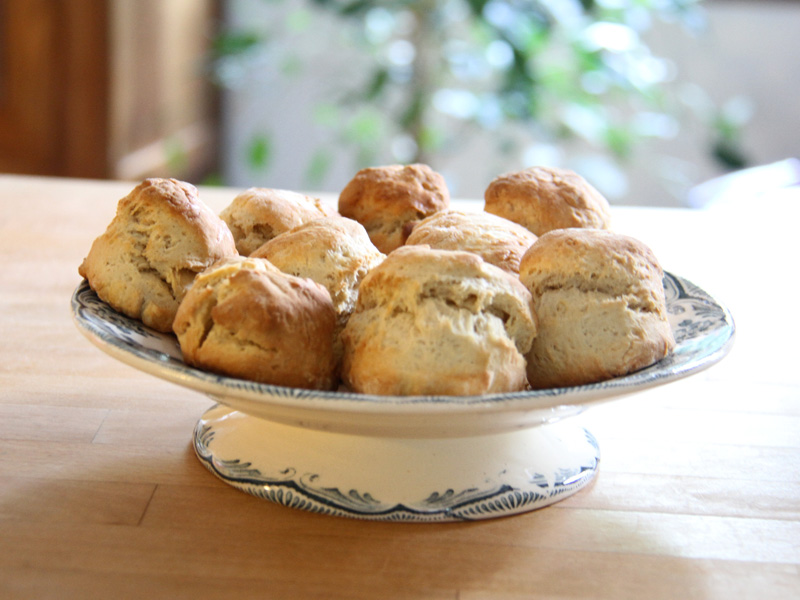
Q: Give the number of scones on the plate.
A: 9